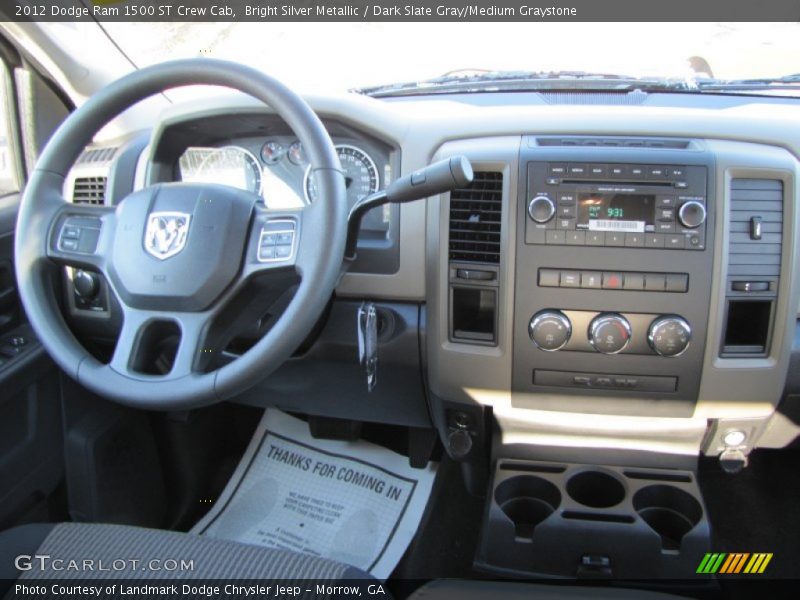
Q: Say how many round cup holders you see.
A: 3